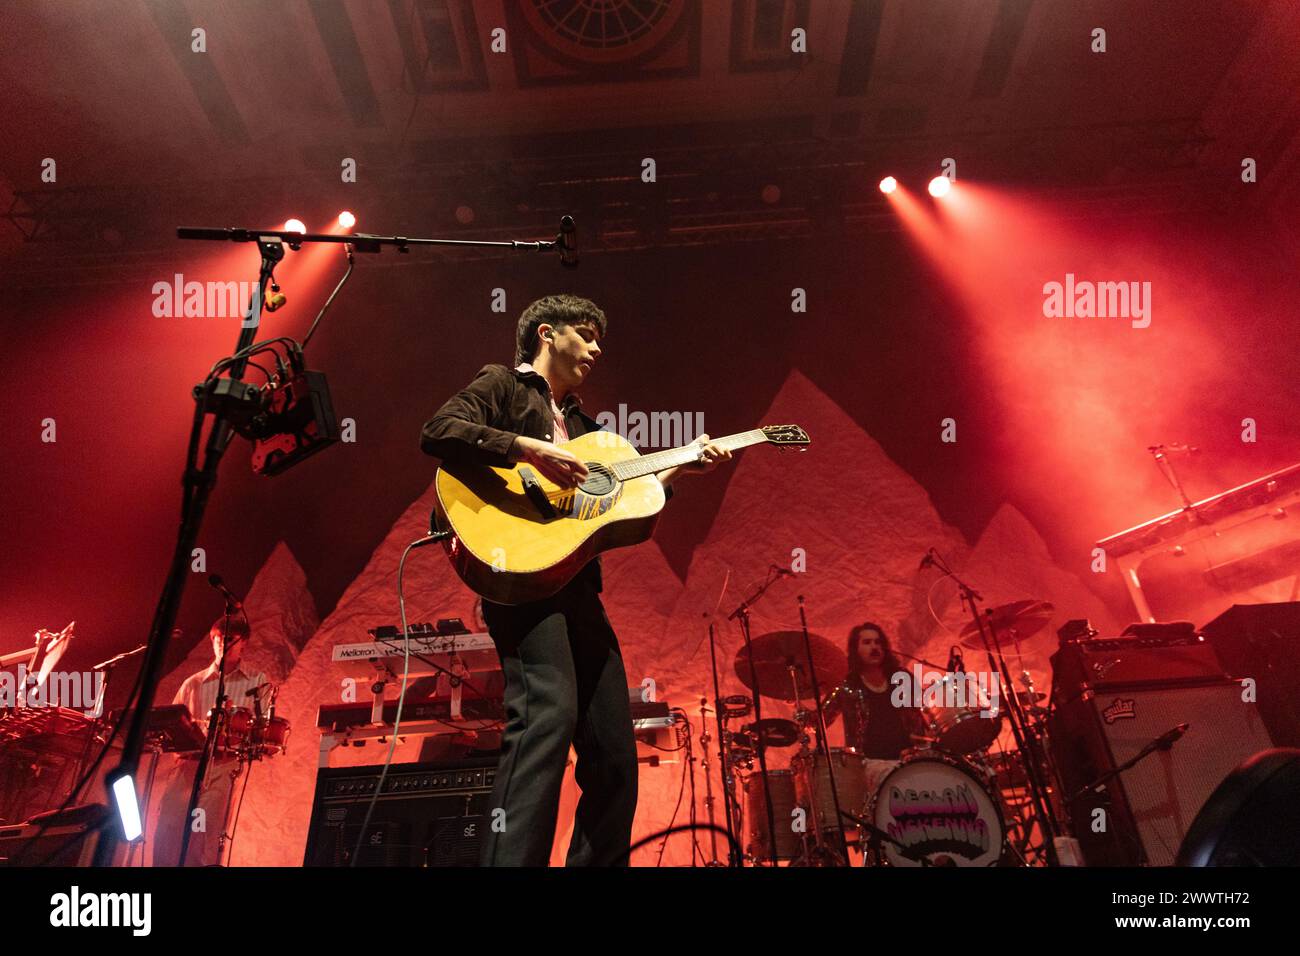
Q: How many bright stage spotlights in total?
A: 4